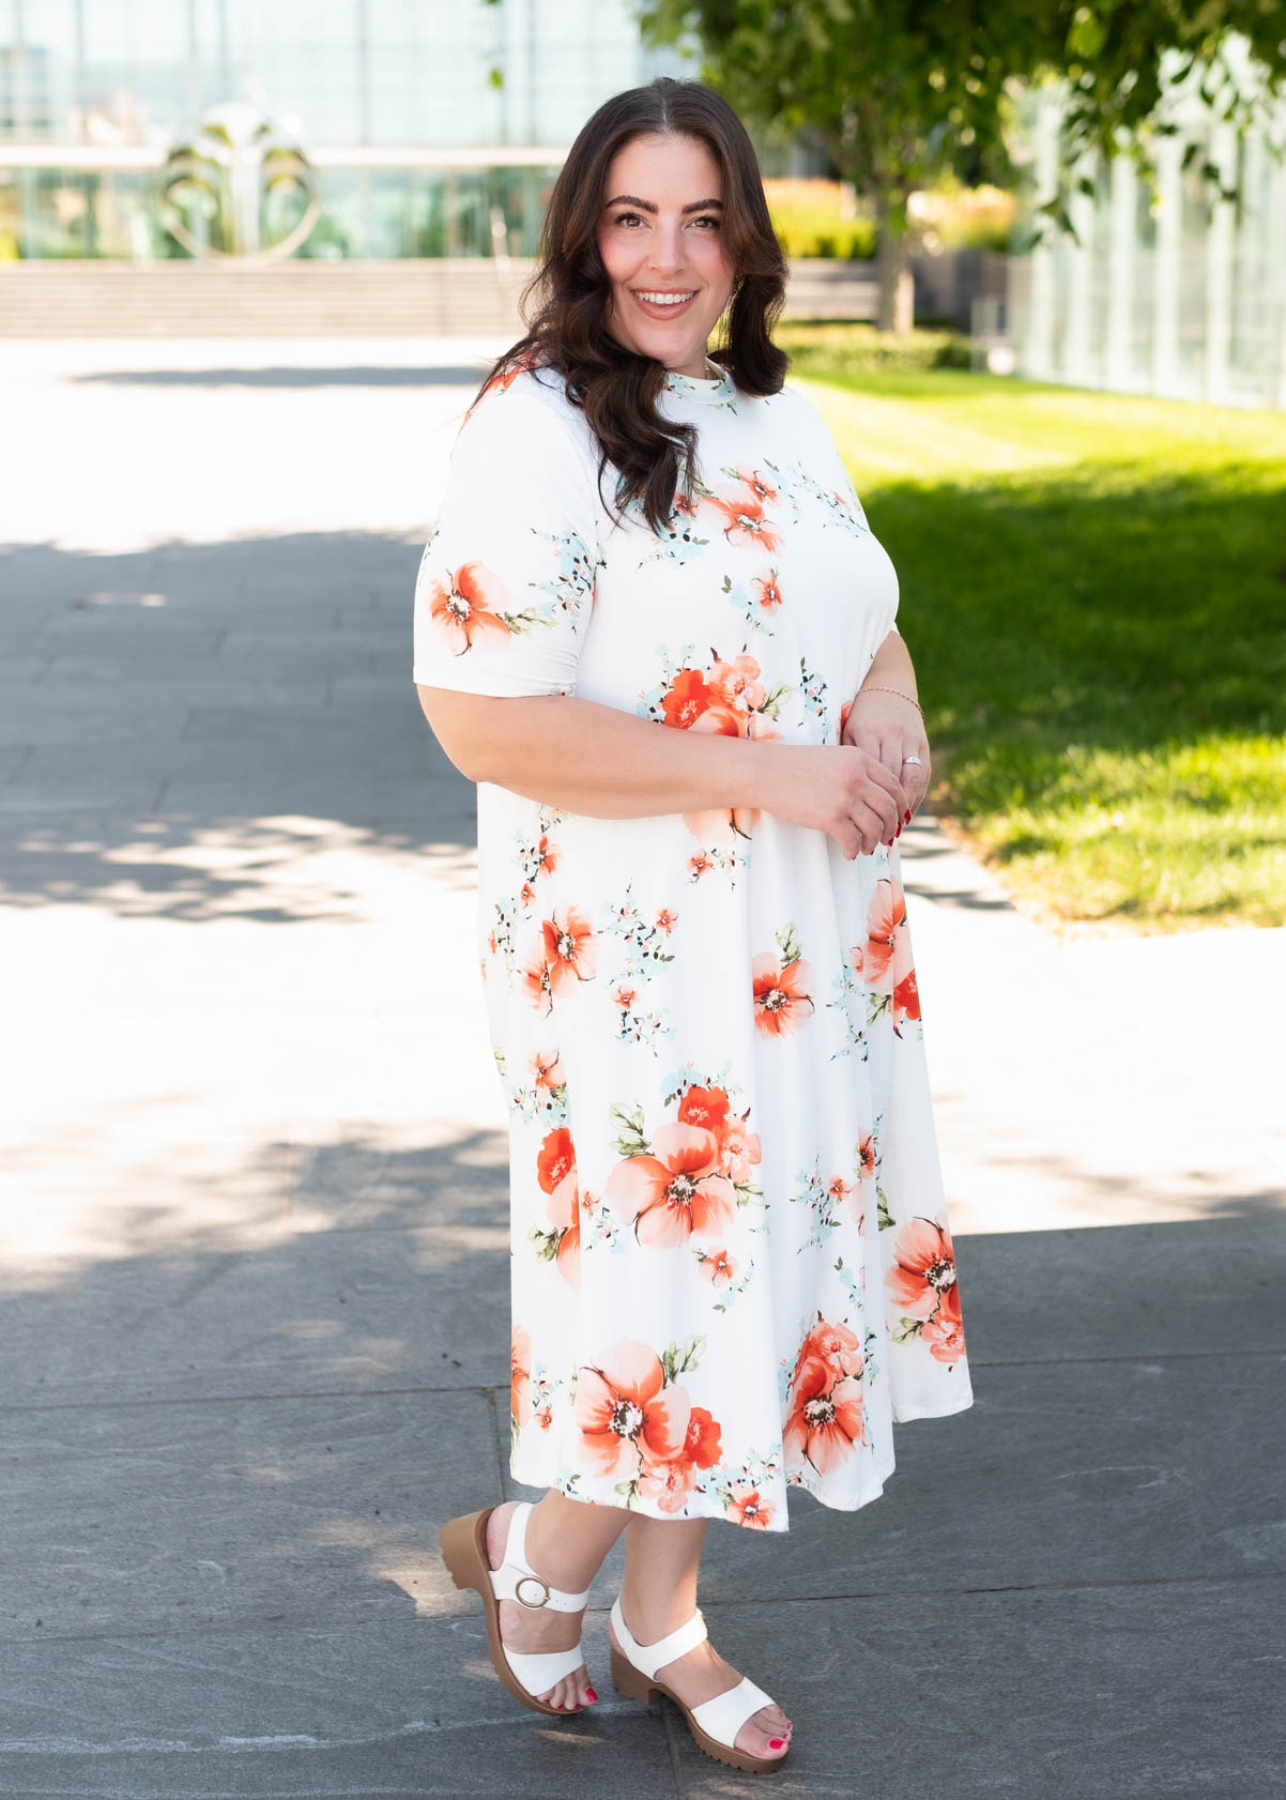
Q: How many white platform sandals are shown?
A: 2